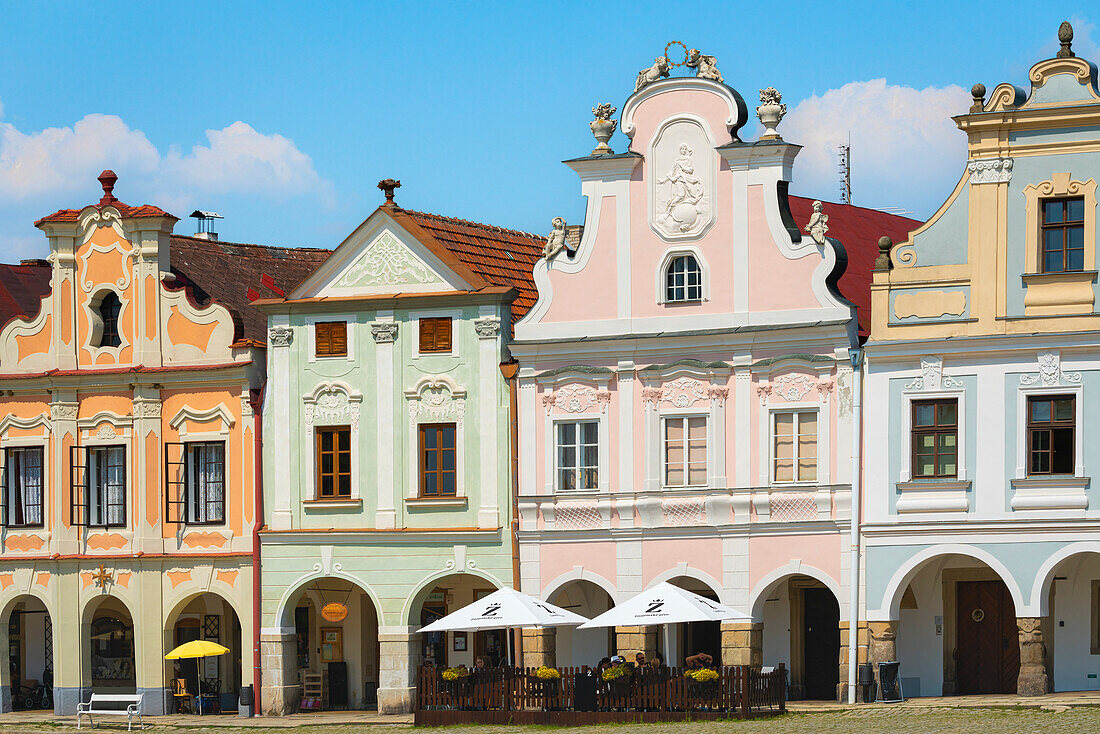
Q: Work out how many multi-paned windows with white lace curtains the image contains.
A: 3